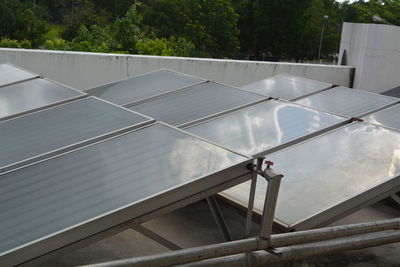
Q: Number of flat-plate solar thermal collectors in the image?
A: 11